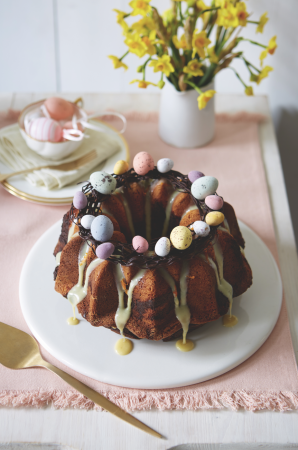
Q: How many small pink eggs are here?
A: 2